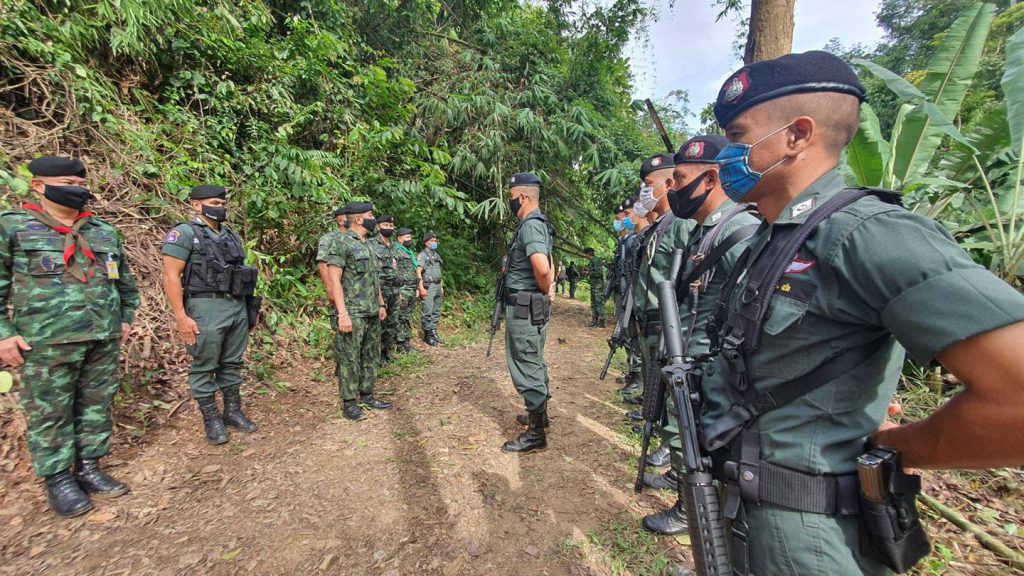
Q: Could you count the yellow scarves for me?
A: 0